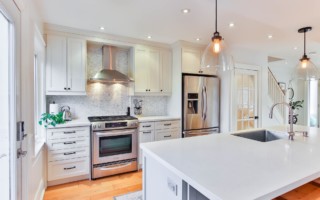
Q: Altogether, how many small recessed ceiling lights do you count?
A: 7